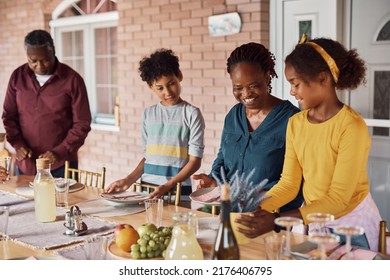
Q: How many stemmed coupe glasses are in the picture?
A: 4